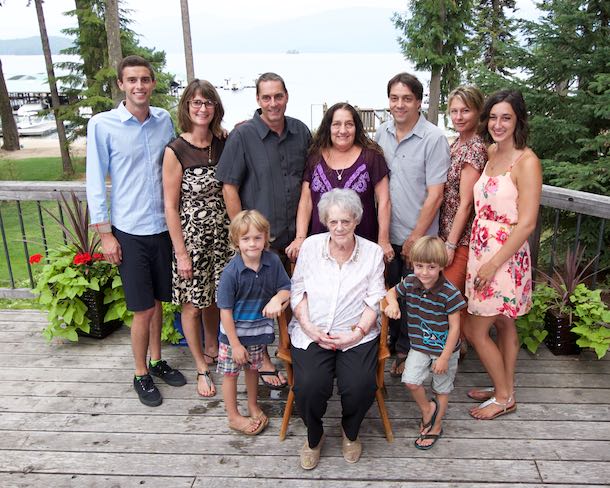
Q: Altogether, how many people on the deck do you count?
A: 10